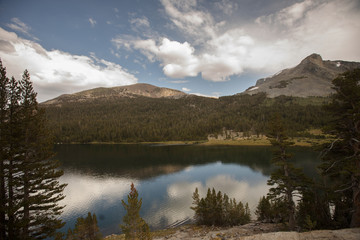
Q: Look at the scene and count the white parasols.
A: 0